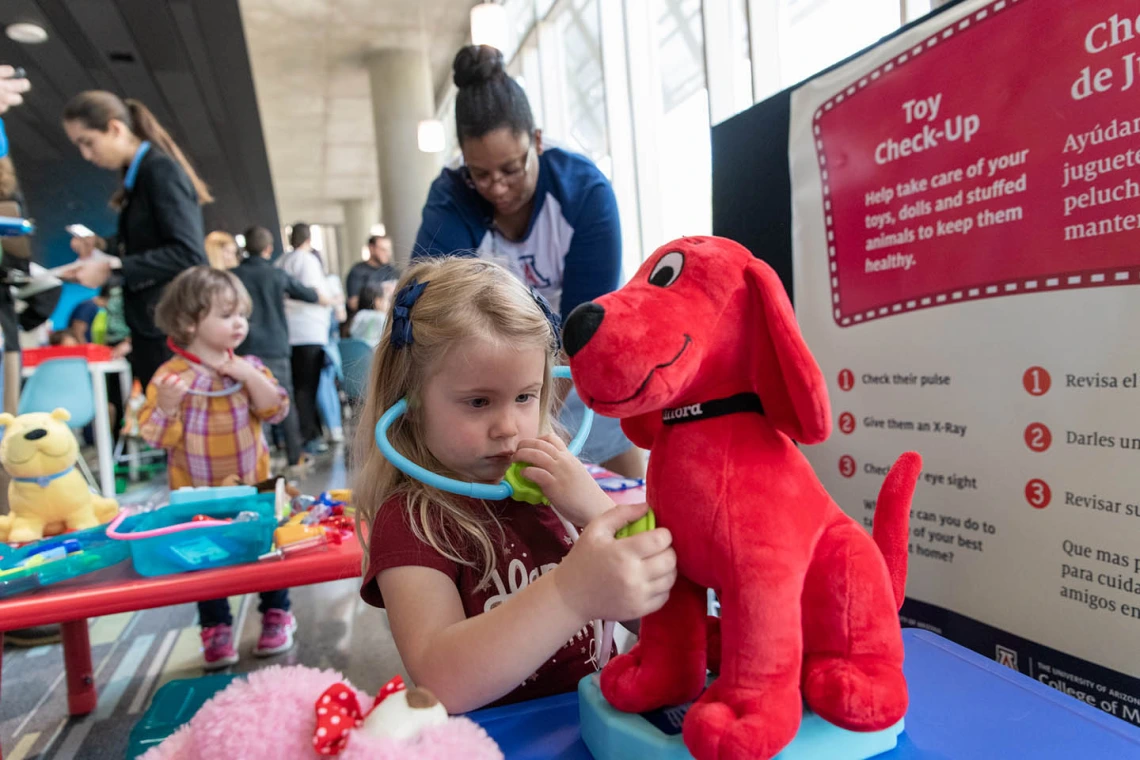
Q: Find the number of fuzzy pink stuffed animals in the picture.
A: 1